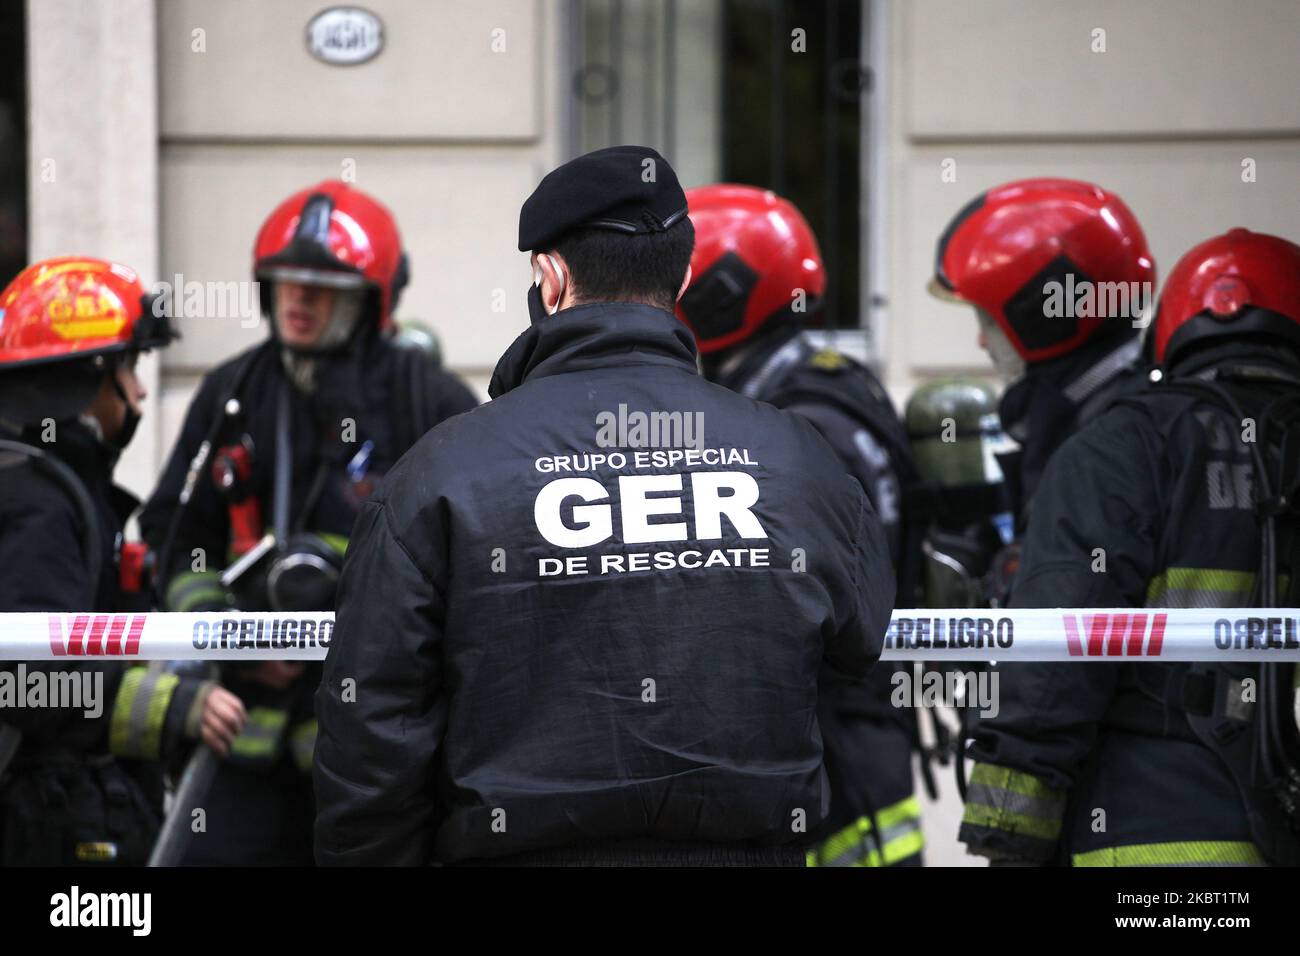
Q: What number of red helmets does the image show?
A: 5